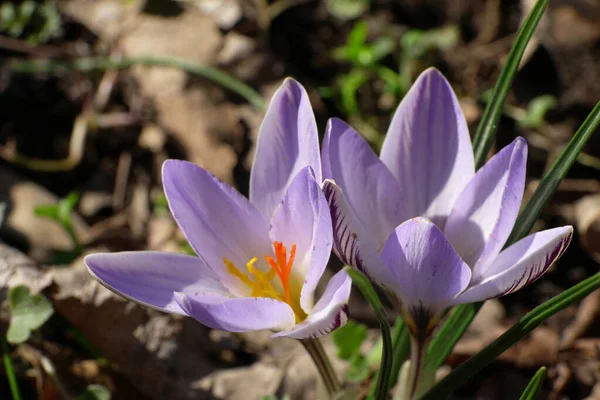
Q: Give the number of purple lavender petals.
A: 12